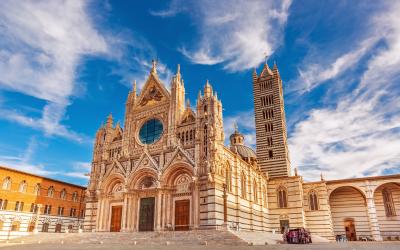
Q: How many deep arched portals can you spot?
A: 3